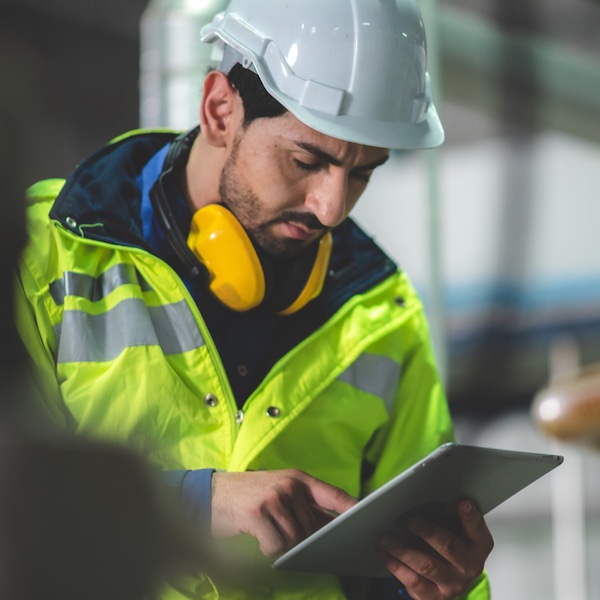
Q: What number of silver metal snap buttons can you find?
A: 4